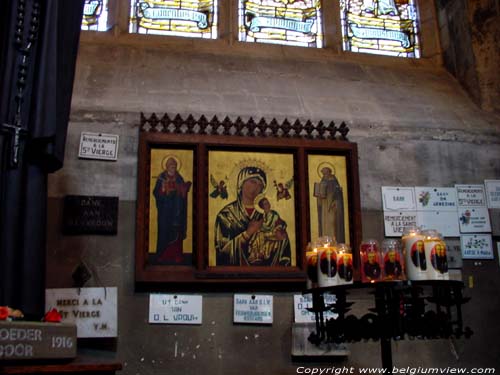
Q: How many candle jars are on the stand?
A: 7